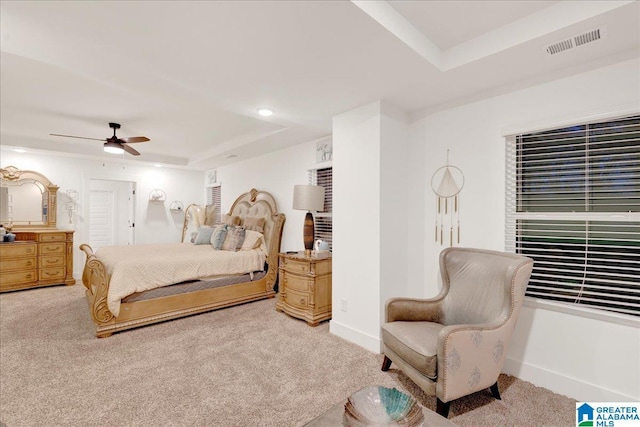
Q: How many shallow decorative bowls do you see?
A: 1